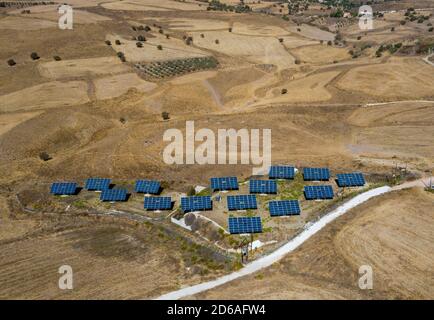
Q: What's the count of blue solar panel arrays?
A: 15